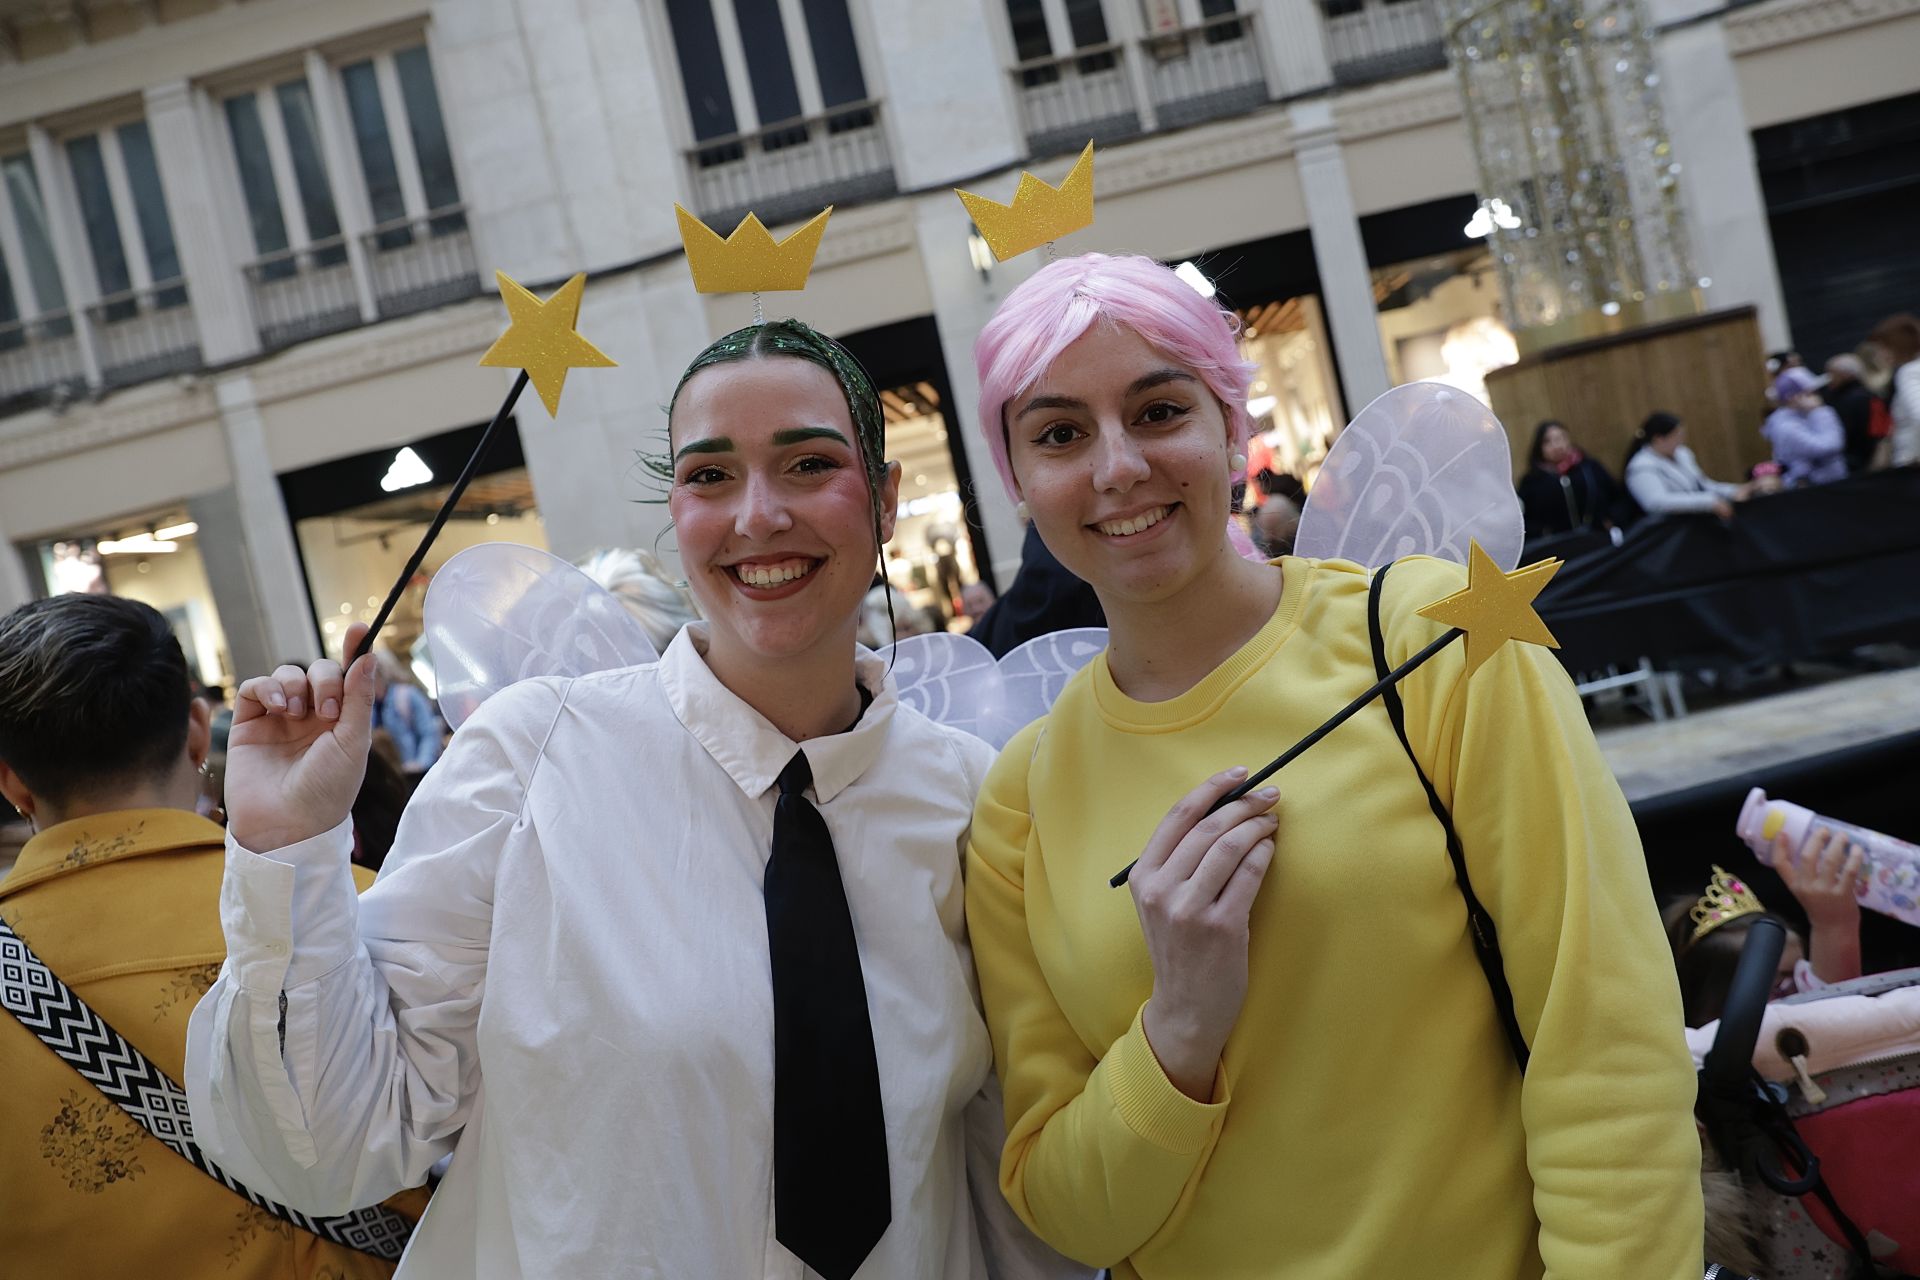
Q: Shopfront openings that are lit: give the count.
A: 5